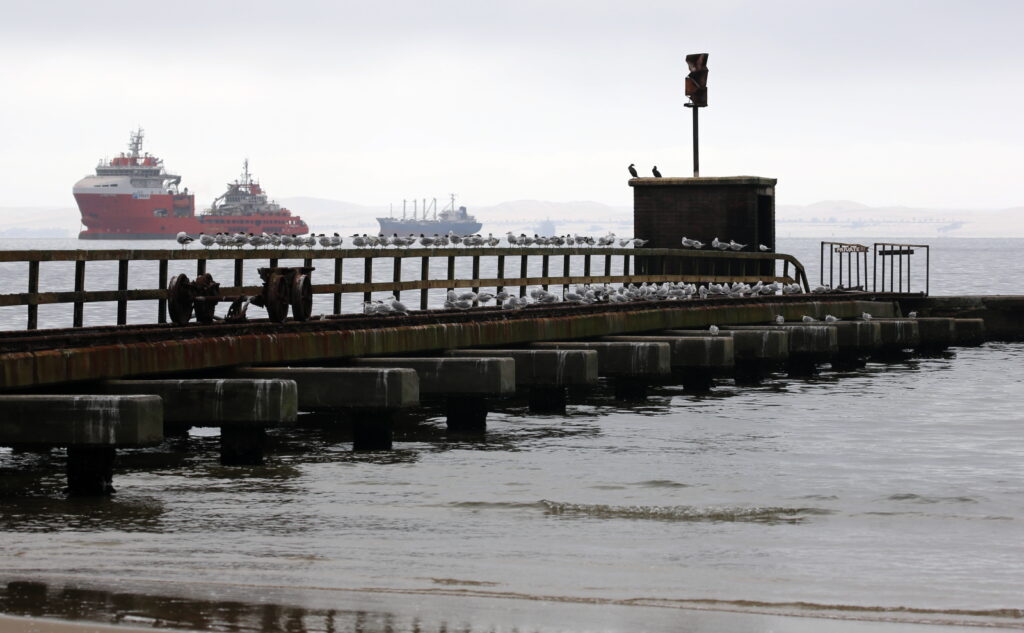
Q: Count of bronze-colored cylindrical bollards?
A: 0